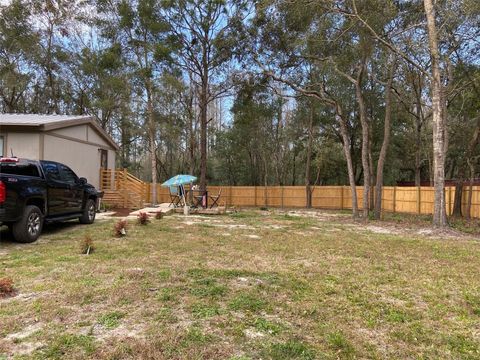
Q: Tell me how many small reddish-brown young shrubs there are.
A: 5